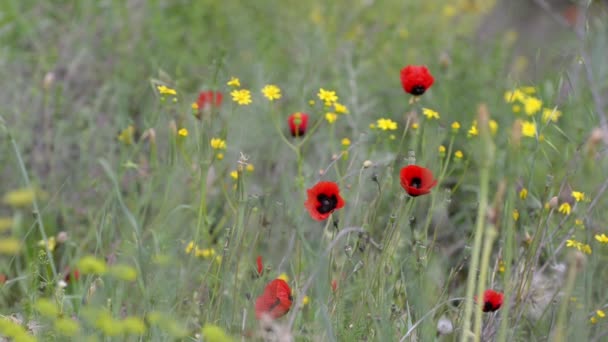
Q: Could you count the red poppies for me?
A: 7